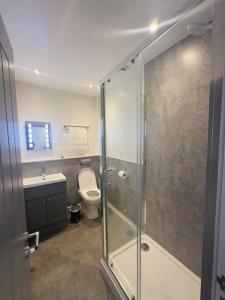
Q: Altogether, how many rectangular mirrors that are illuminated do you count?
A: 1